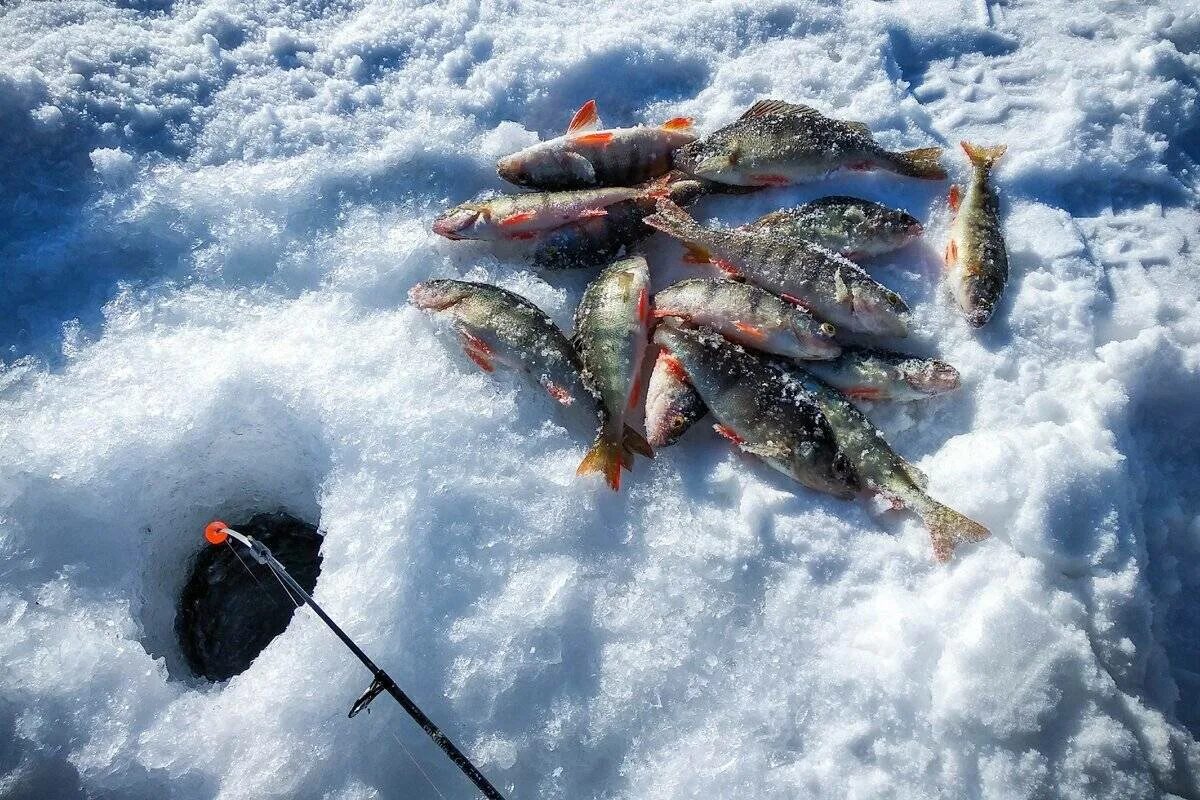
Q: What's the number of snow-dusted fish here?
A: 14